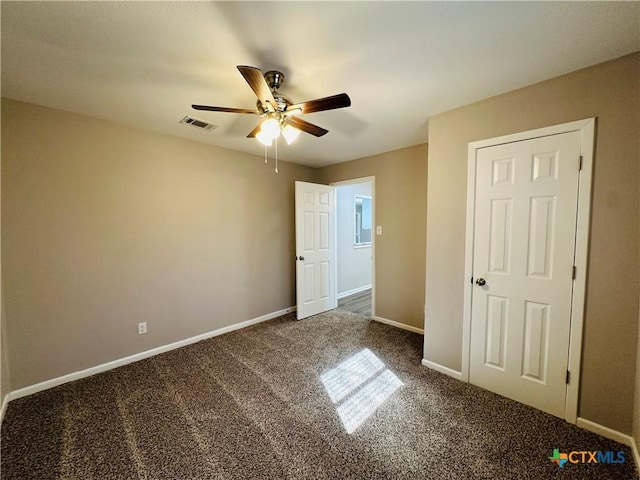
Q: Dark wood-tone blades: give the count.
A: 5